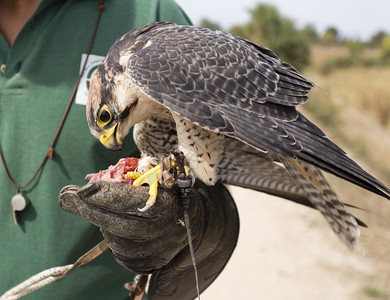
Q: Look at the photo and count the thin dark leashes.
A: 1